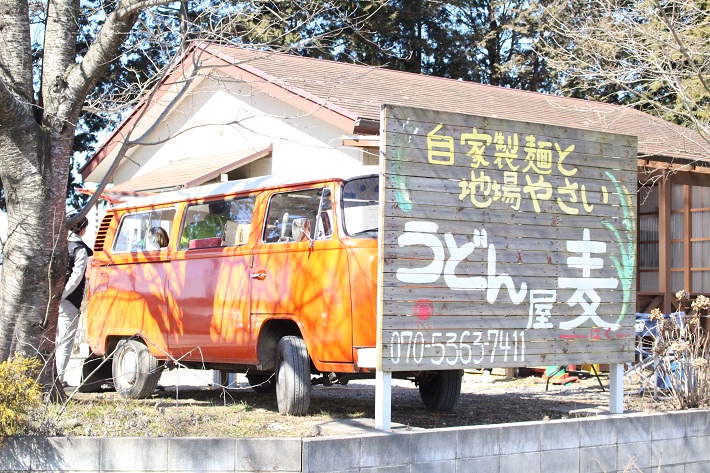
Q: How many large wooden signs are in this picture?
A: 1